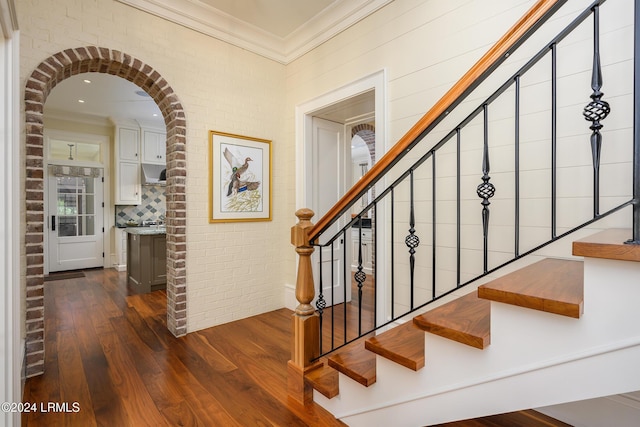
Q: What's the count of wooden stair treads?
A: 6